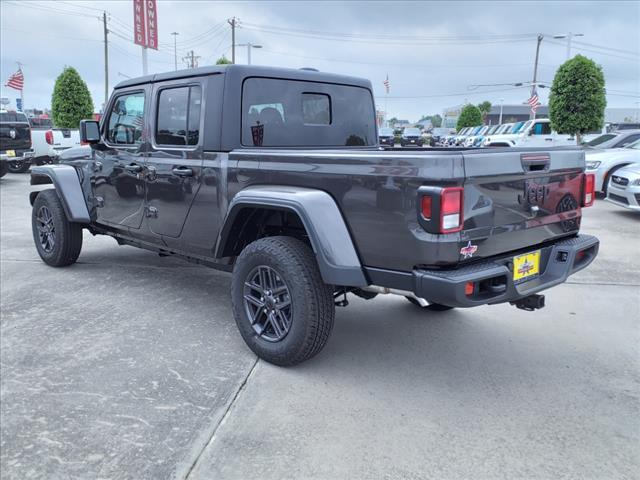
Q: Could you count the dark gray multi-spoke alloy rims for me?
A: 2